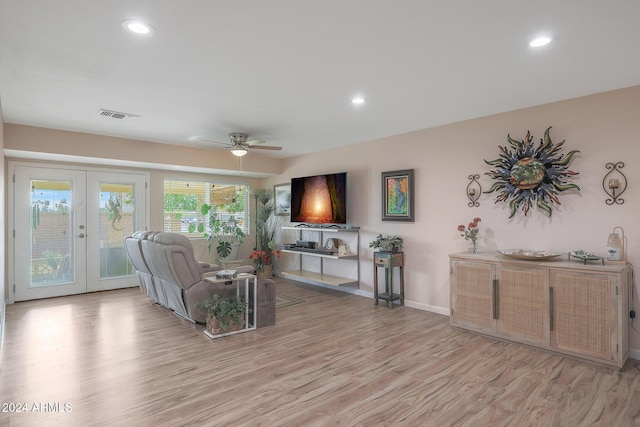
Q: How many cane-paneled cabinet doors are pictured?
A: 3